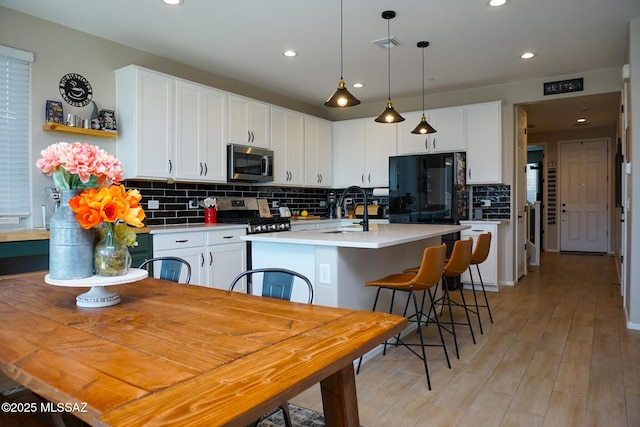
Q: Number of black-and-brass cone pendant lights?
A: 3